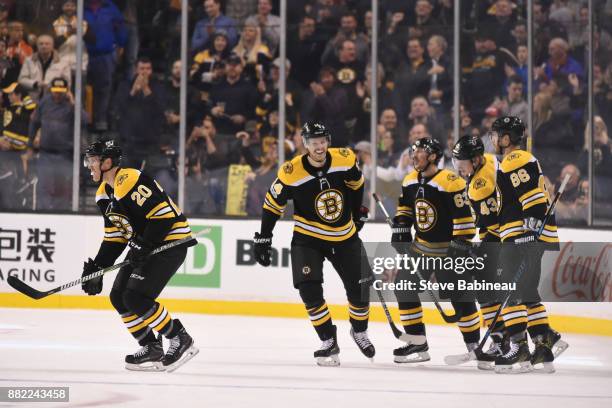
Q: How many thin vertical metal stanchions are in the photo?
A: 7